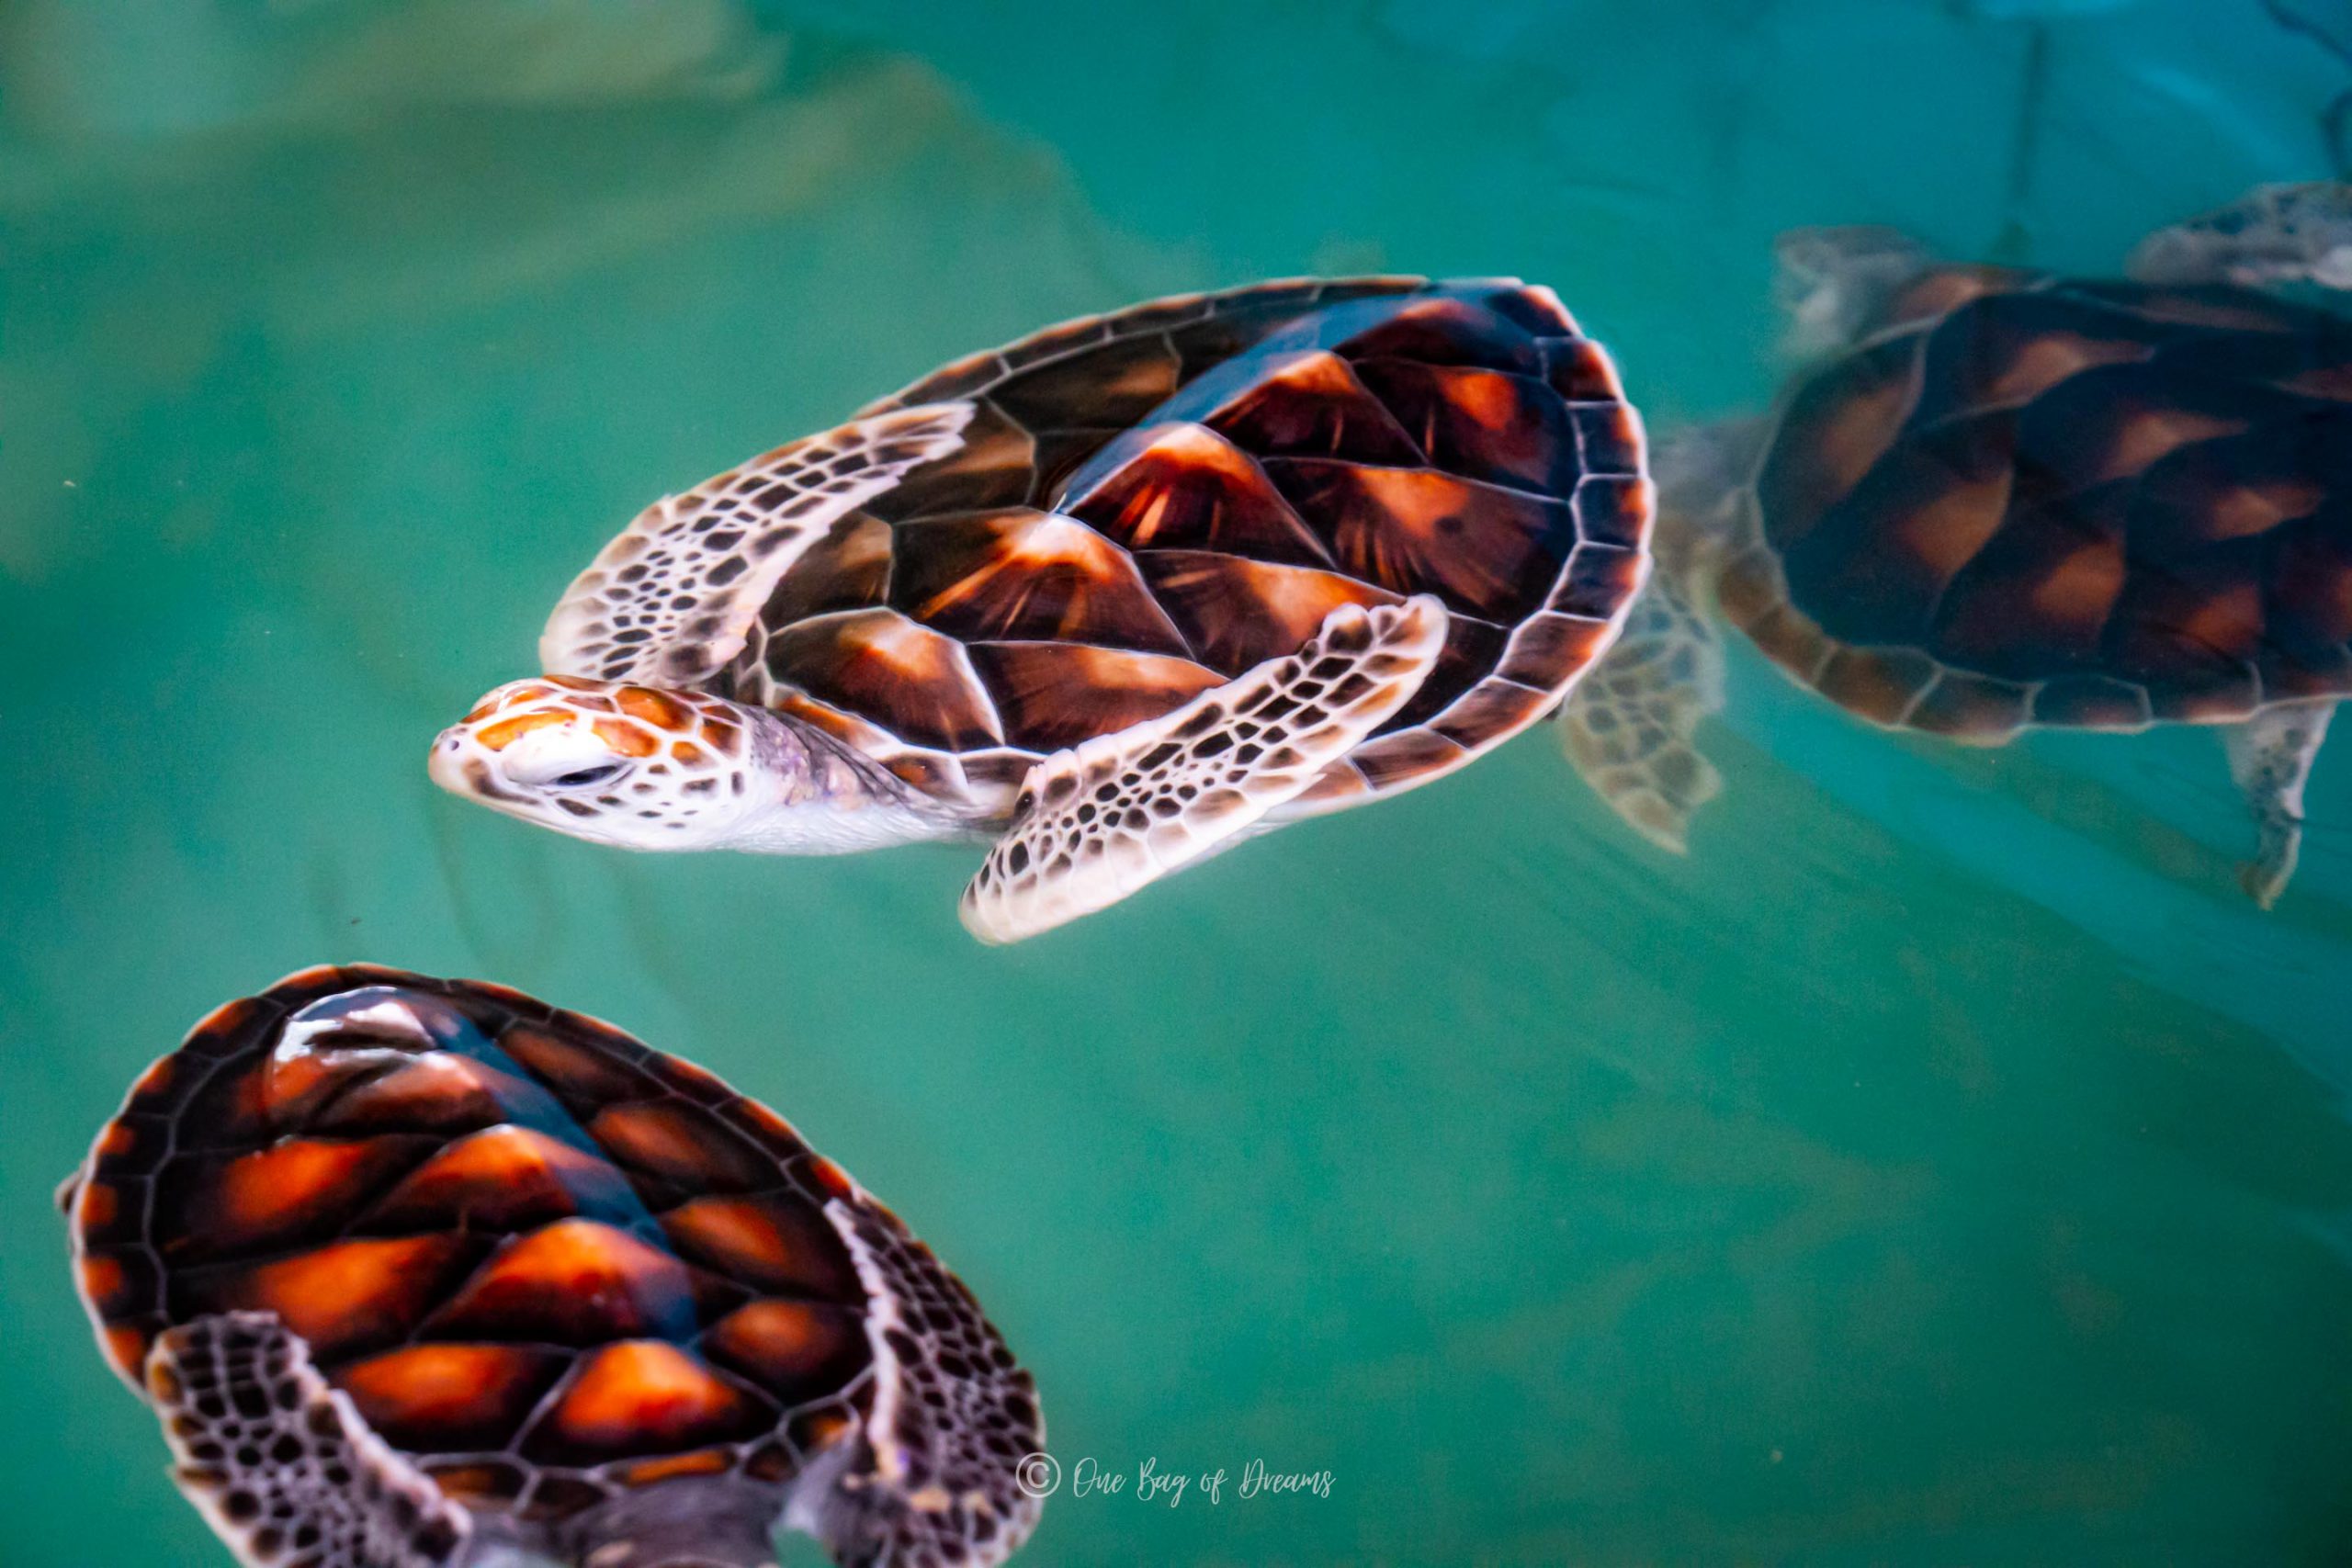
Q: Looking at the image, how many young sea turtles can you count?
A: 3